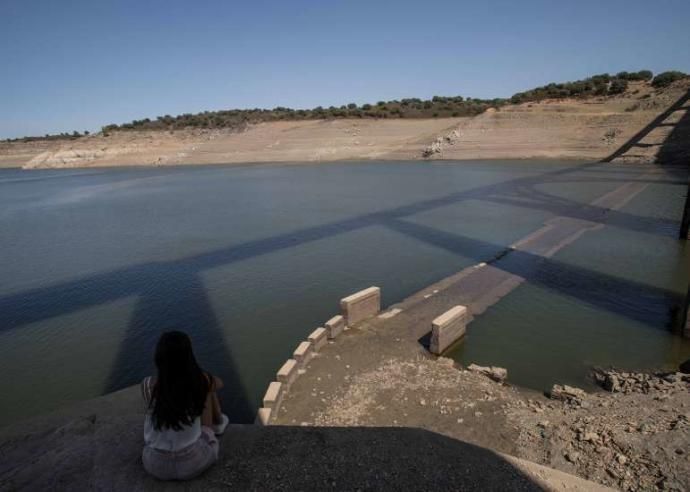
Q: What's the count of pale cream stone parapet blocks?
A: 8